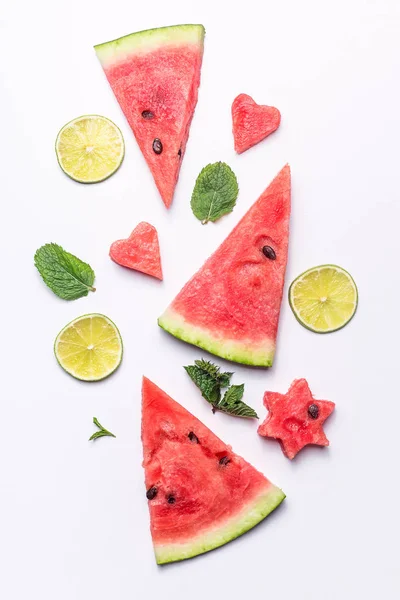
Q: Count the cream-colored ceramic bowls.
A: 0